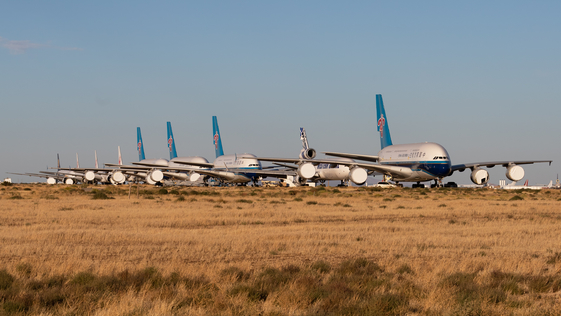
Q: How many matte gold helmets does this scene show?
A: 0